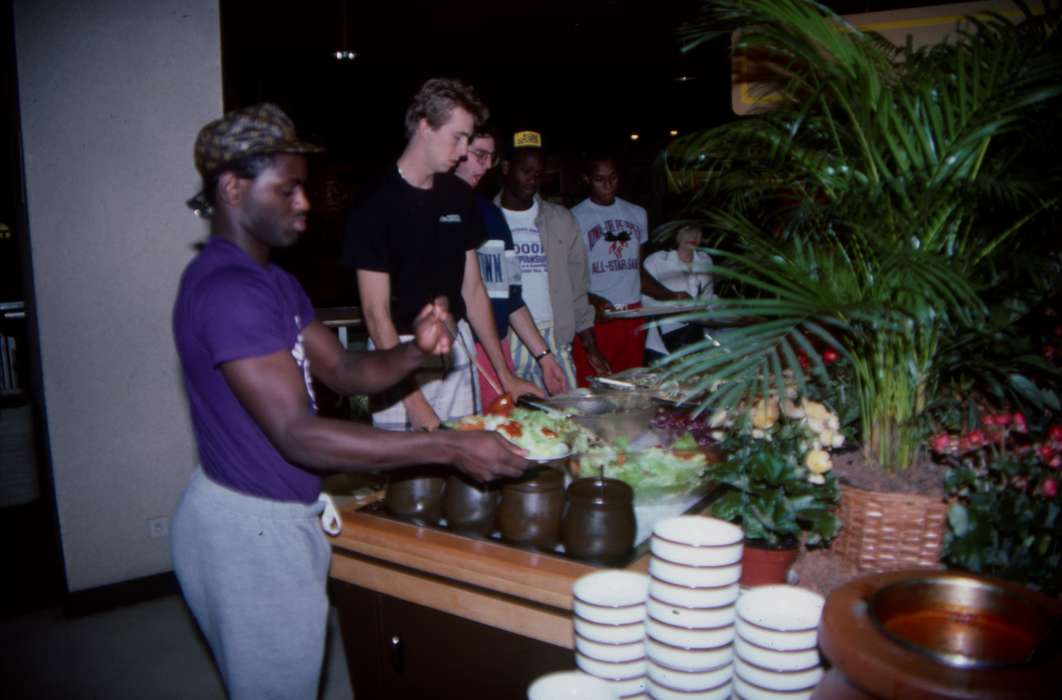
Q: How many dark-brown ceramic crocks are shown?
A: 4